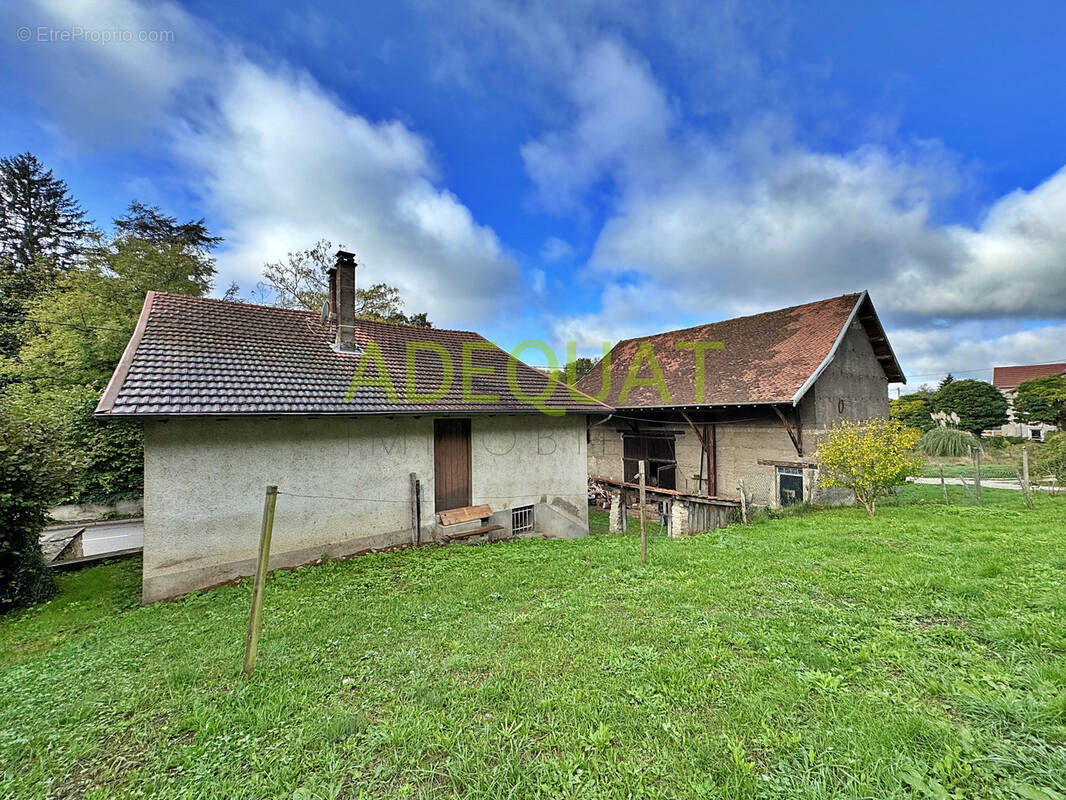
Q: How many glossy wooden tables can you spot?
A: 0